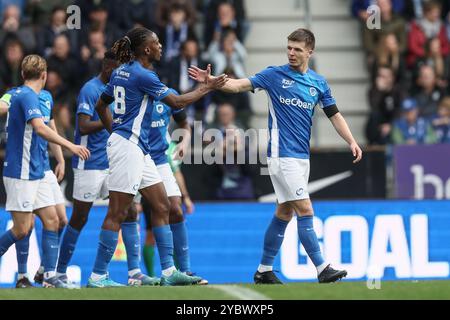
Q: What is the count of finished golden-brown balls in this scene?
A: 0